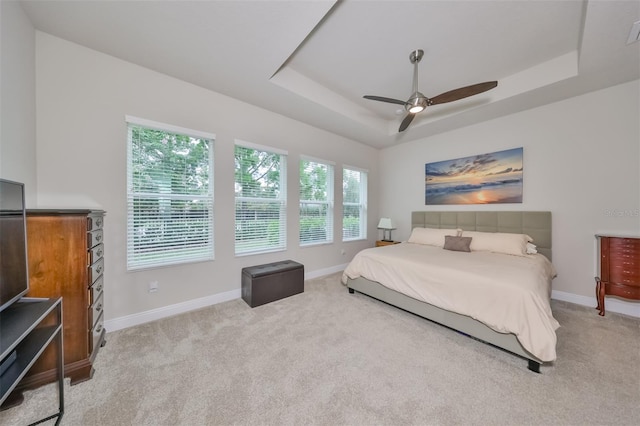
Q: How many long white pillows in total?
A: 2